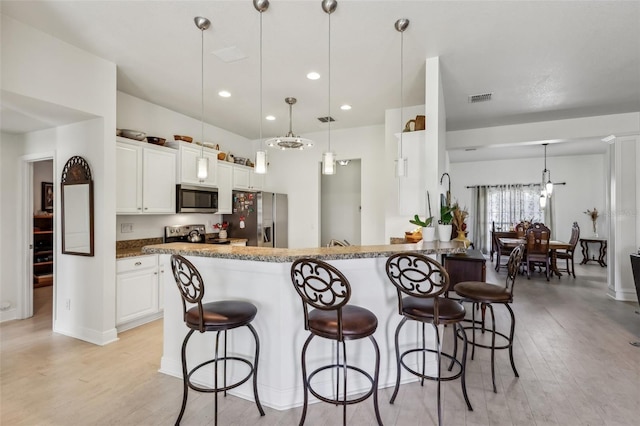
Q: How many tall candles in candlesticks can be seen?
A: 0